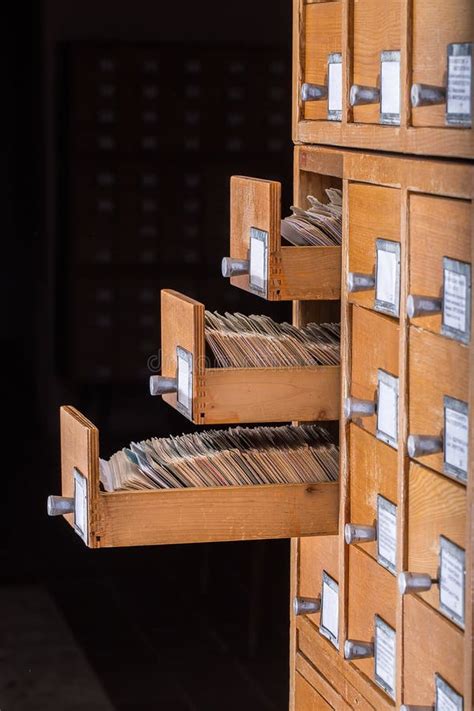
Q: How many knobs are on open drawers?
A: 3